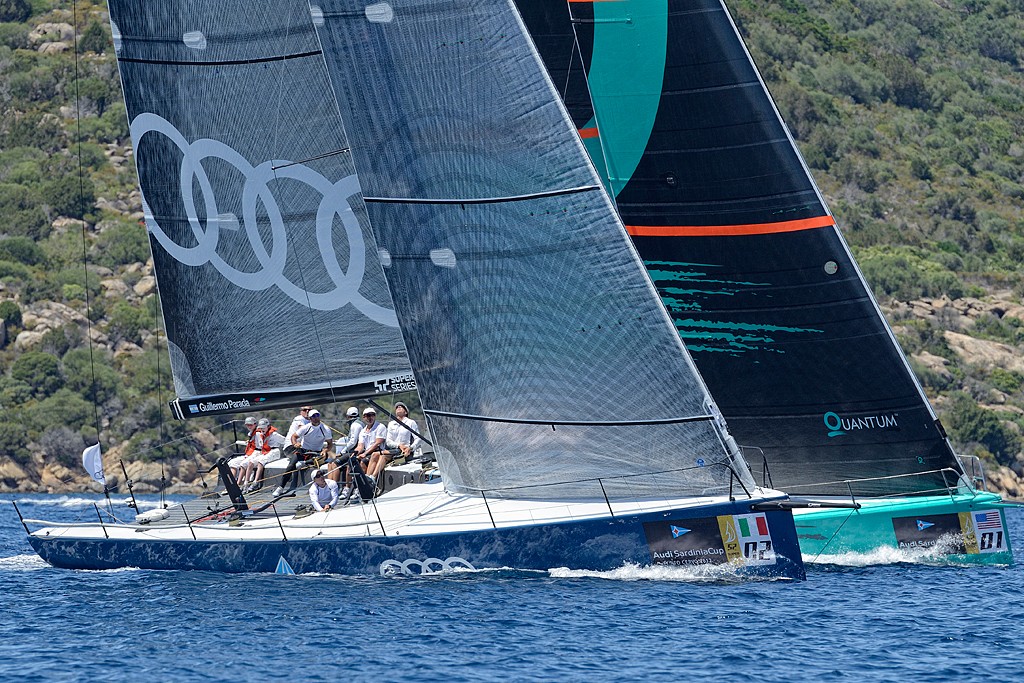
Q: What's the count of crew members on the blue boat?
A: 8